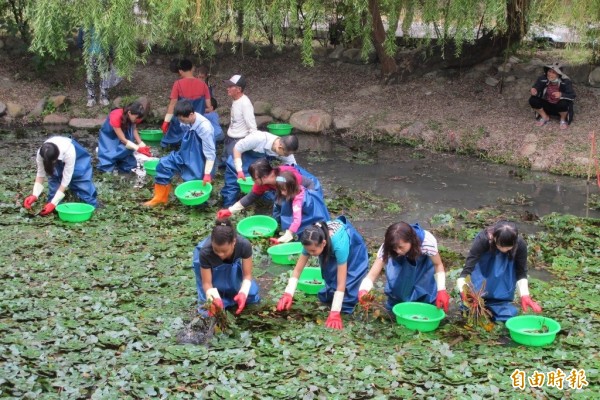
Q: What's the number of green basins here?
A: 11